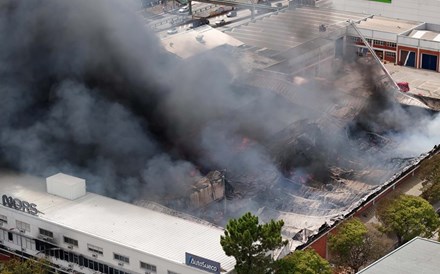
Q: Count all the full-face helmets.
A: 0